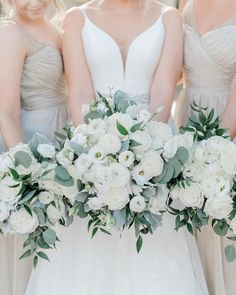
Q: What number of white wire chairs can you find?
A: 0